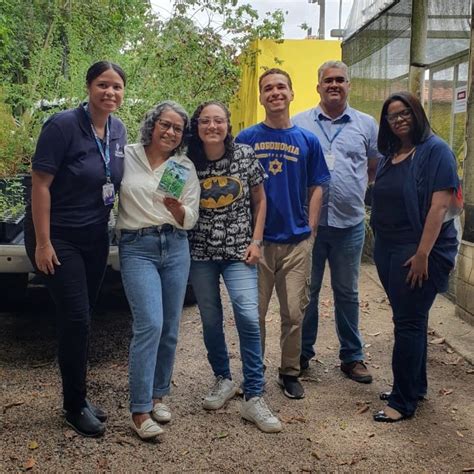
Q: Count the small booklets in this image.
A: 1